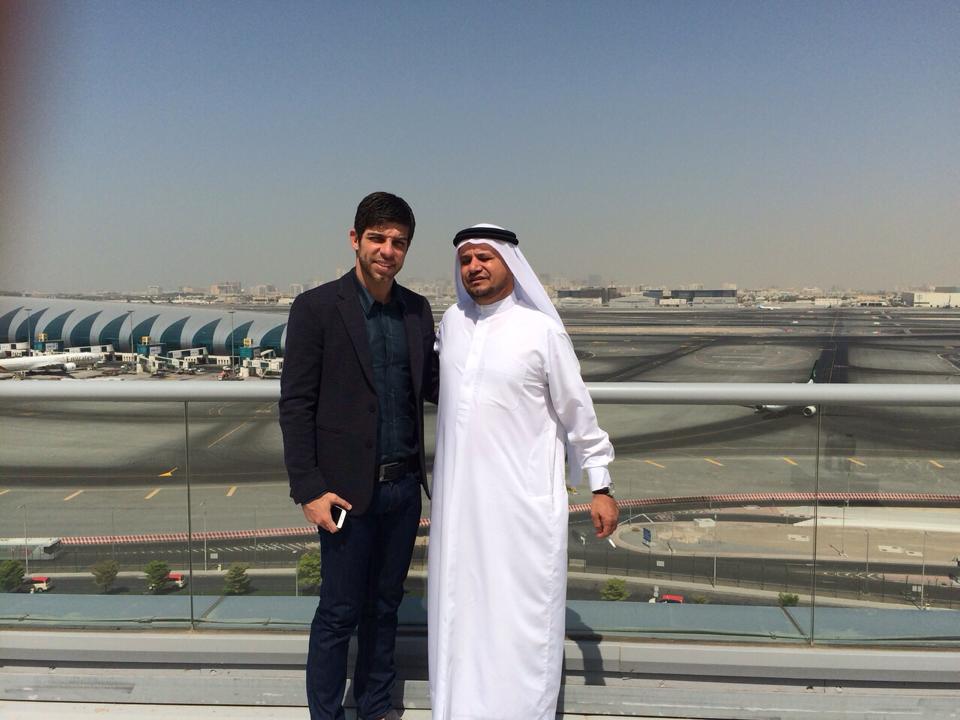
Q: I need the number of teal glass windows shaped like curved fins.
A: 10